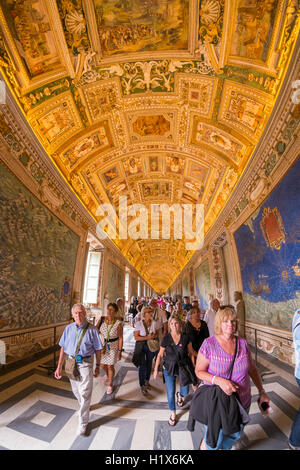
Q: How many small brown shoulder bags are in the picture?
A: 2